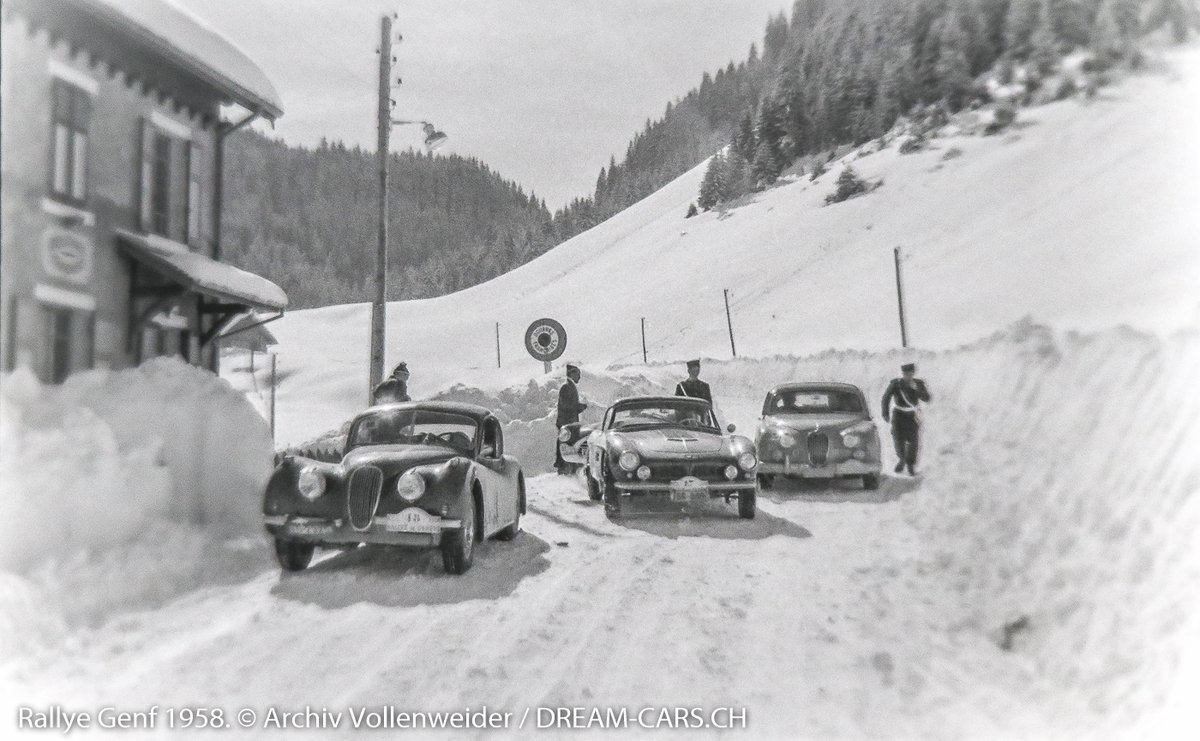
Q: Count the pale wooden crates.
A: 0